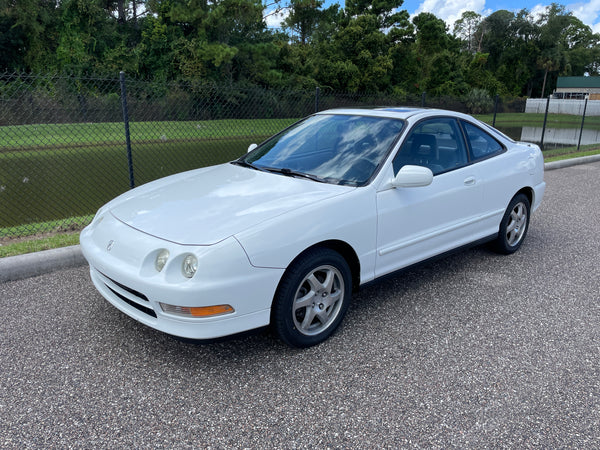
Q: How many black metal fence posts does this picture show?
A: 6